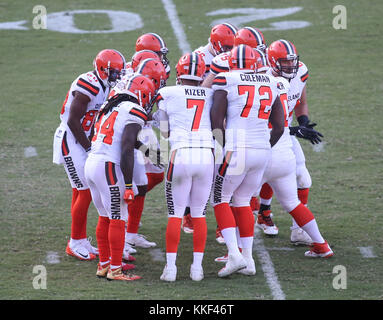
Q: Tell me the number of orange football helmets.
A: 11